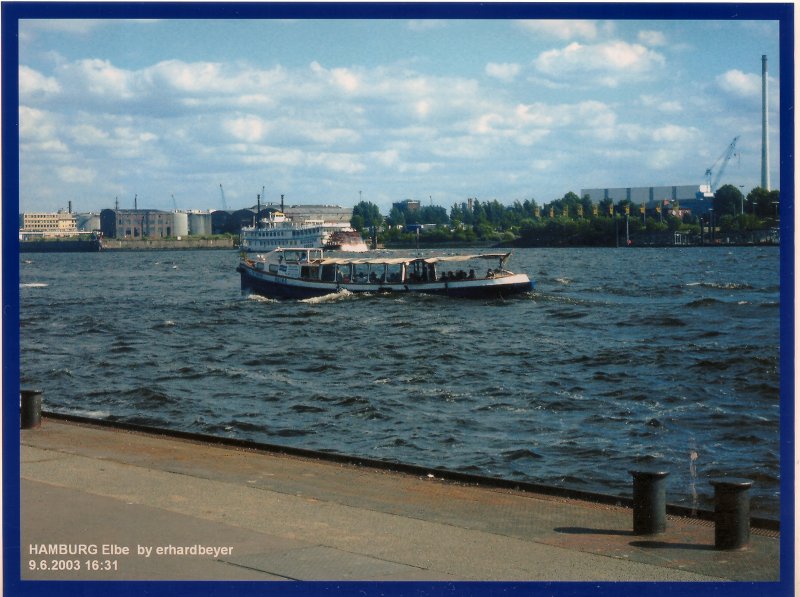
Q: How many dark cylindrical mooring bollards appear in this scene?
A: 3